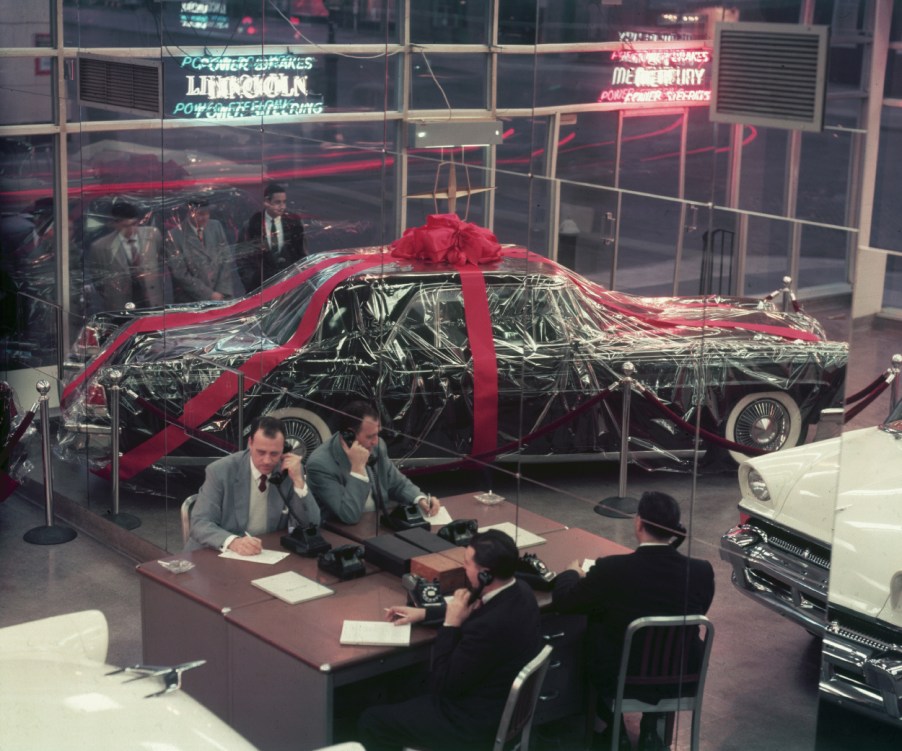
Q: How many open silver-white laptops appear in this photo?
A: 0